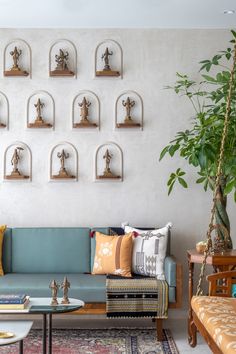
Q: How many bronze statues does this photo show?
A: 11